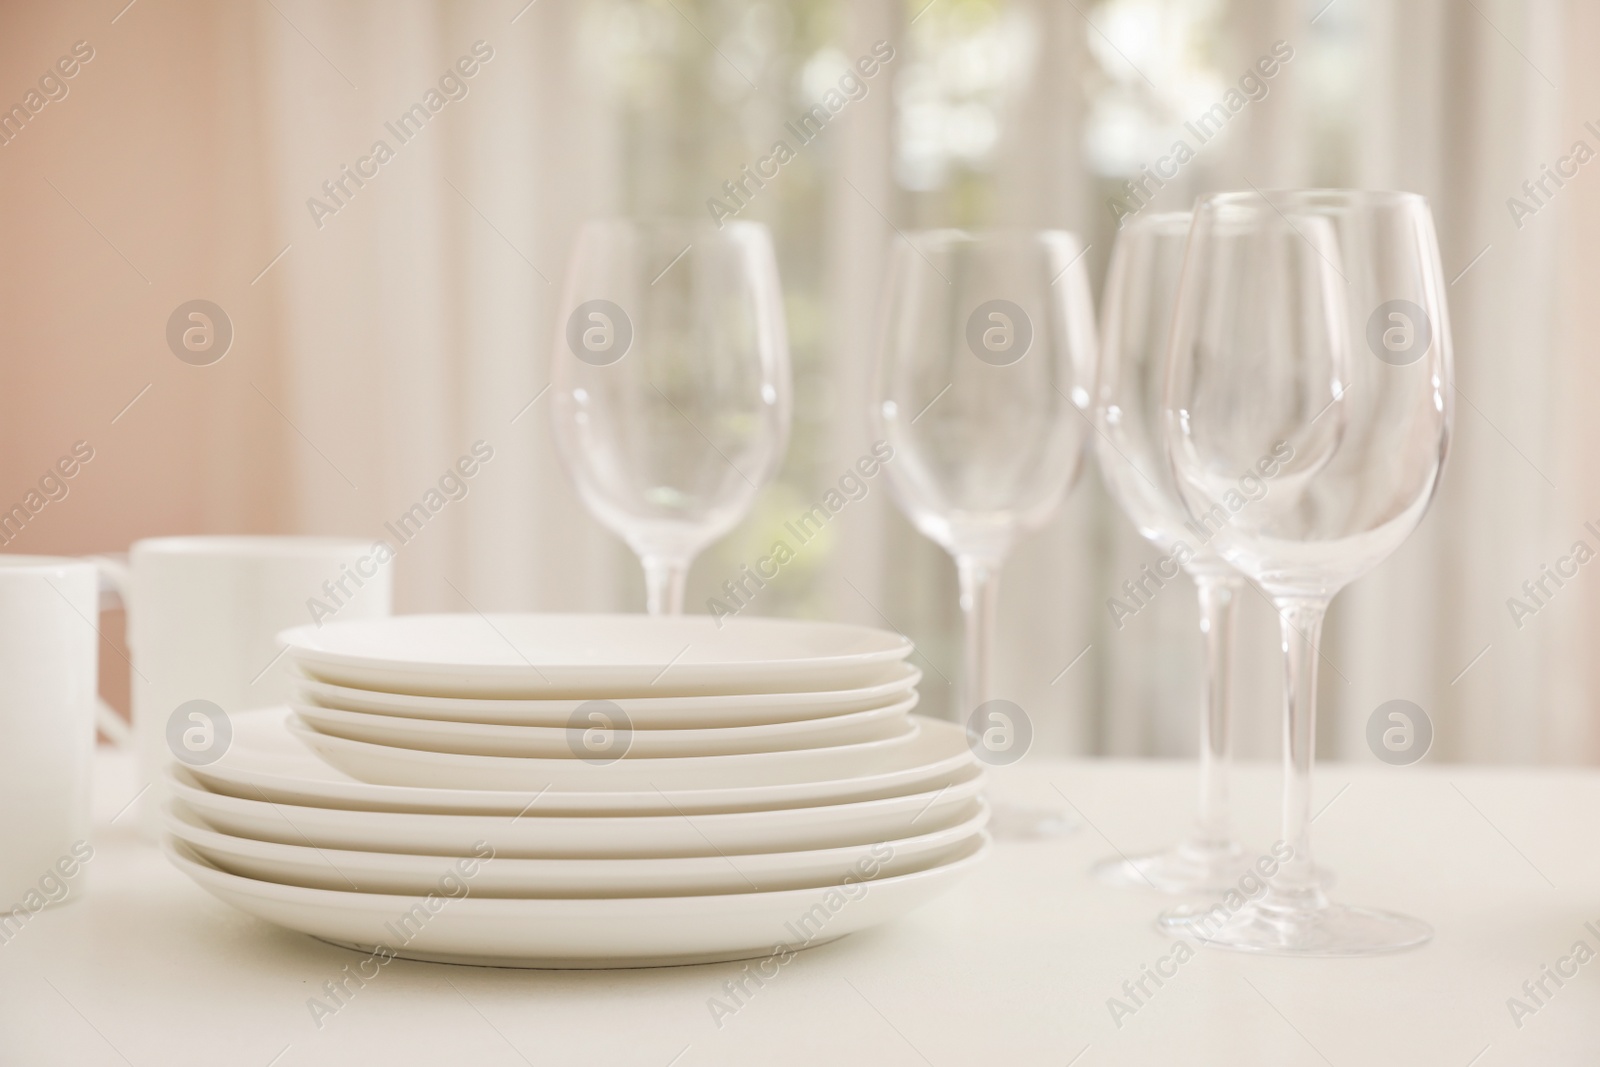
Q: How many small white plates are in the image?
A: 4